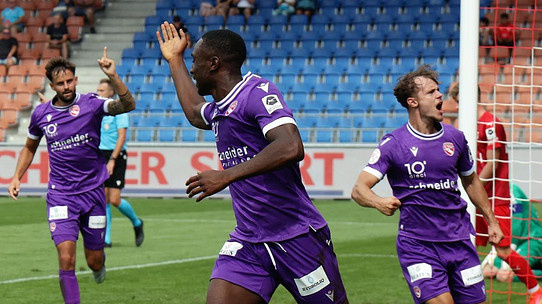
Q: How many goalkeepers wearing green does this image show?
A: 1